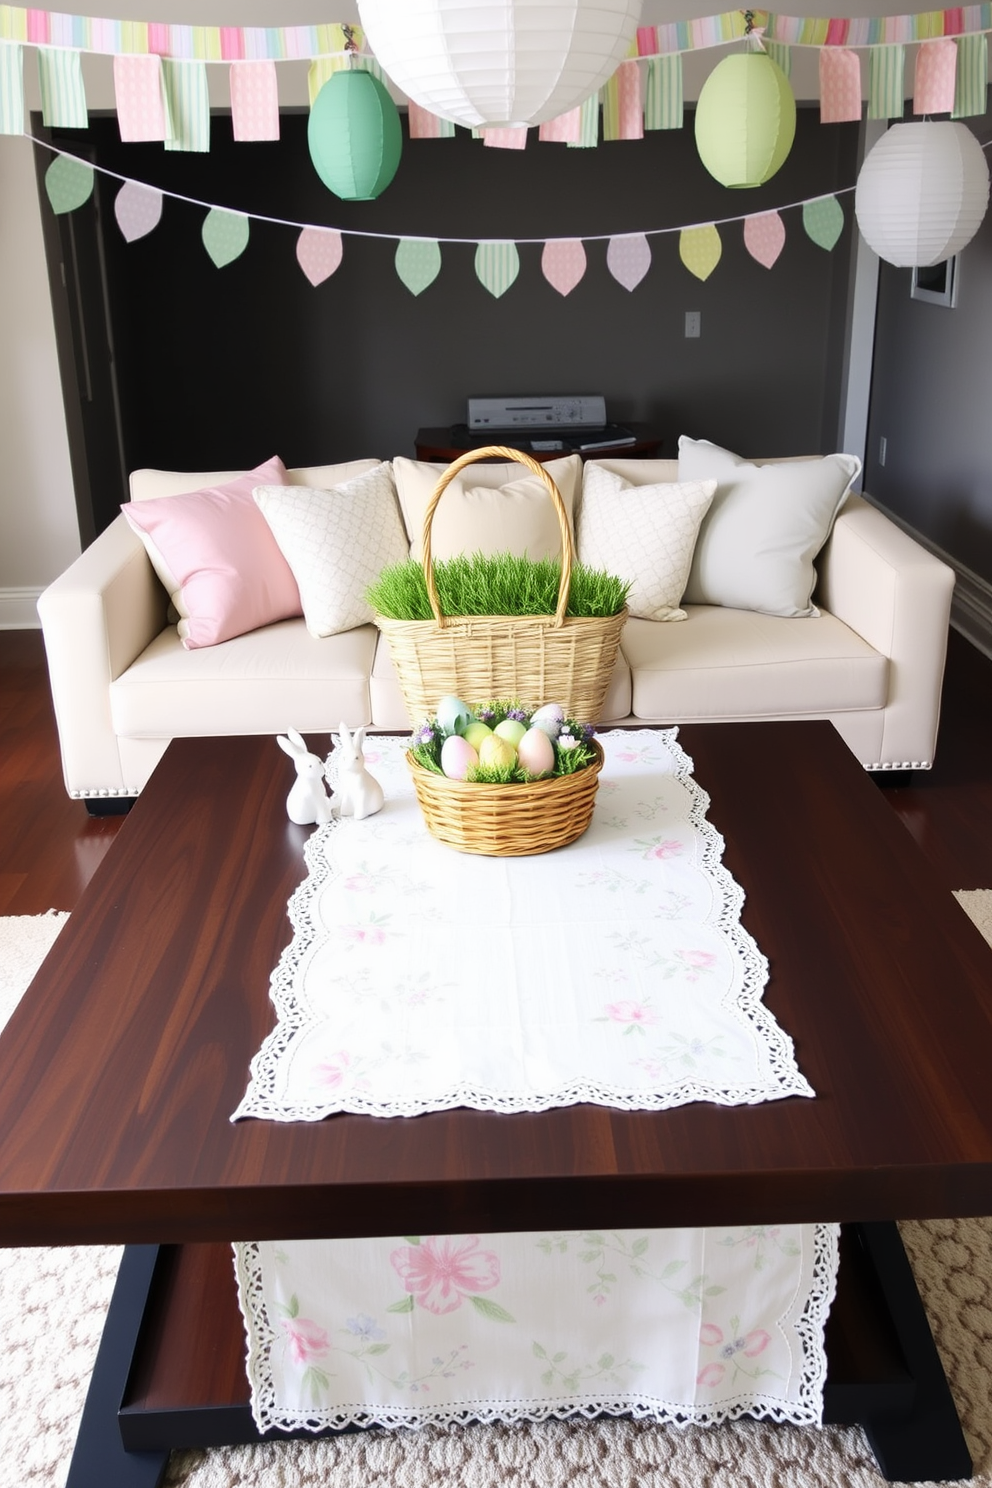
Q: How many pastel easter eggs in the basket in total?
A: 7